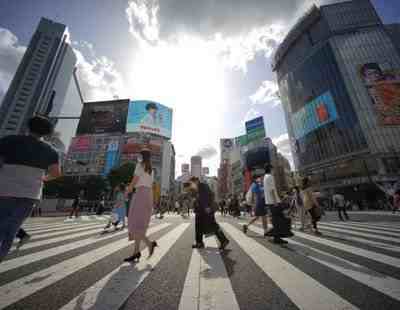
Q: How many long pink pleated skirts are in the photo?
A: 1